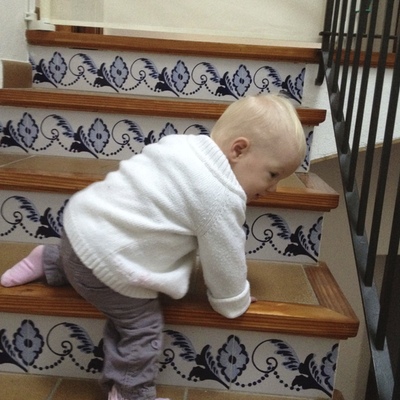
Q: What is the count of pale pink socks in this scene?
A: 2